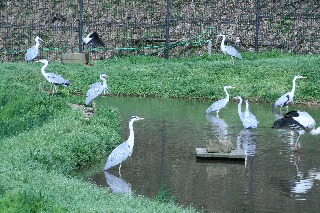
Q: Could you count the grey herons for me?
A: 9